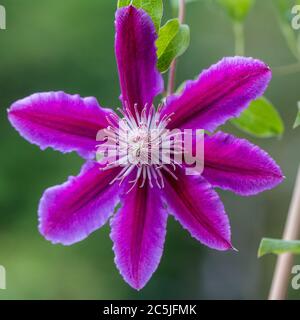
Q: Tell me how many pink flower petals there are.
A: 7